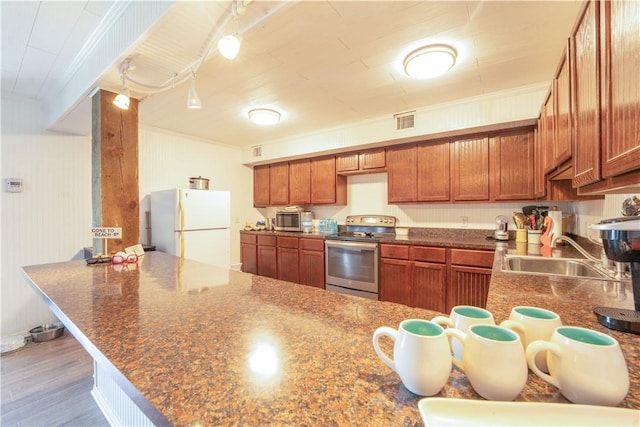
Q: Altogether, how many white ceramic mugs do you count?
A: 5